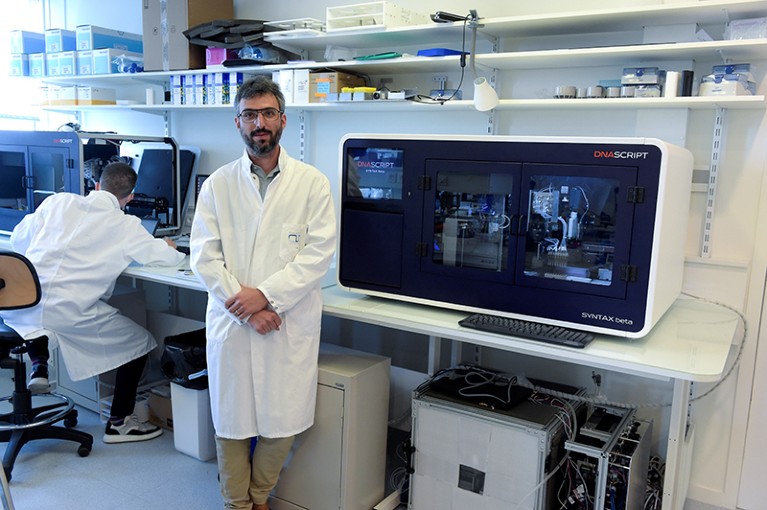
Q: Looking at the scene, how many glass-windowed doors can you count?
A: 4